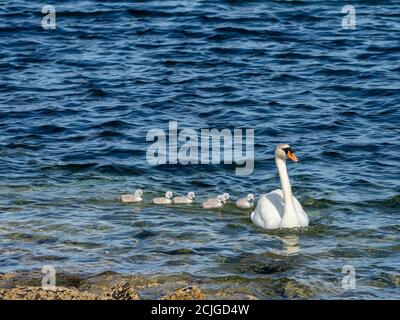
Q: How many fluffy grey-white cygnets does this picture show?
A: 6